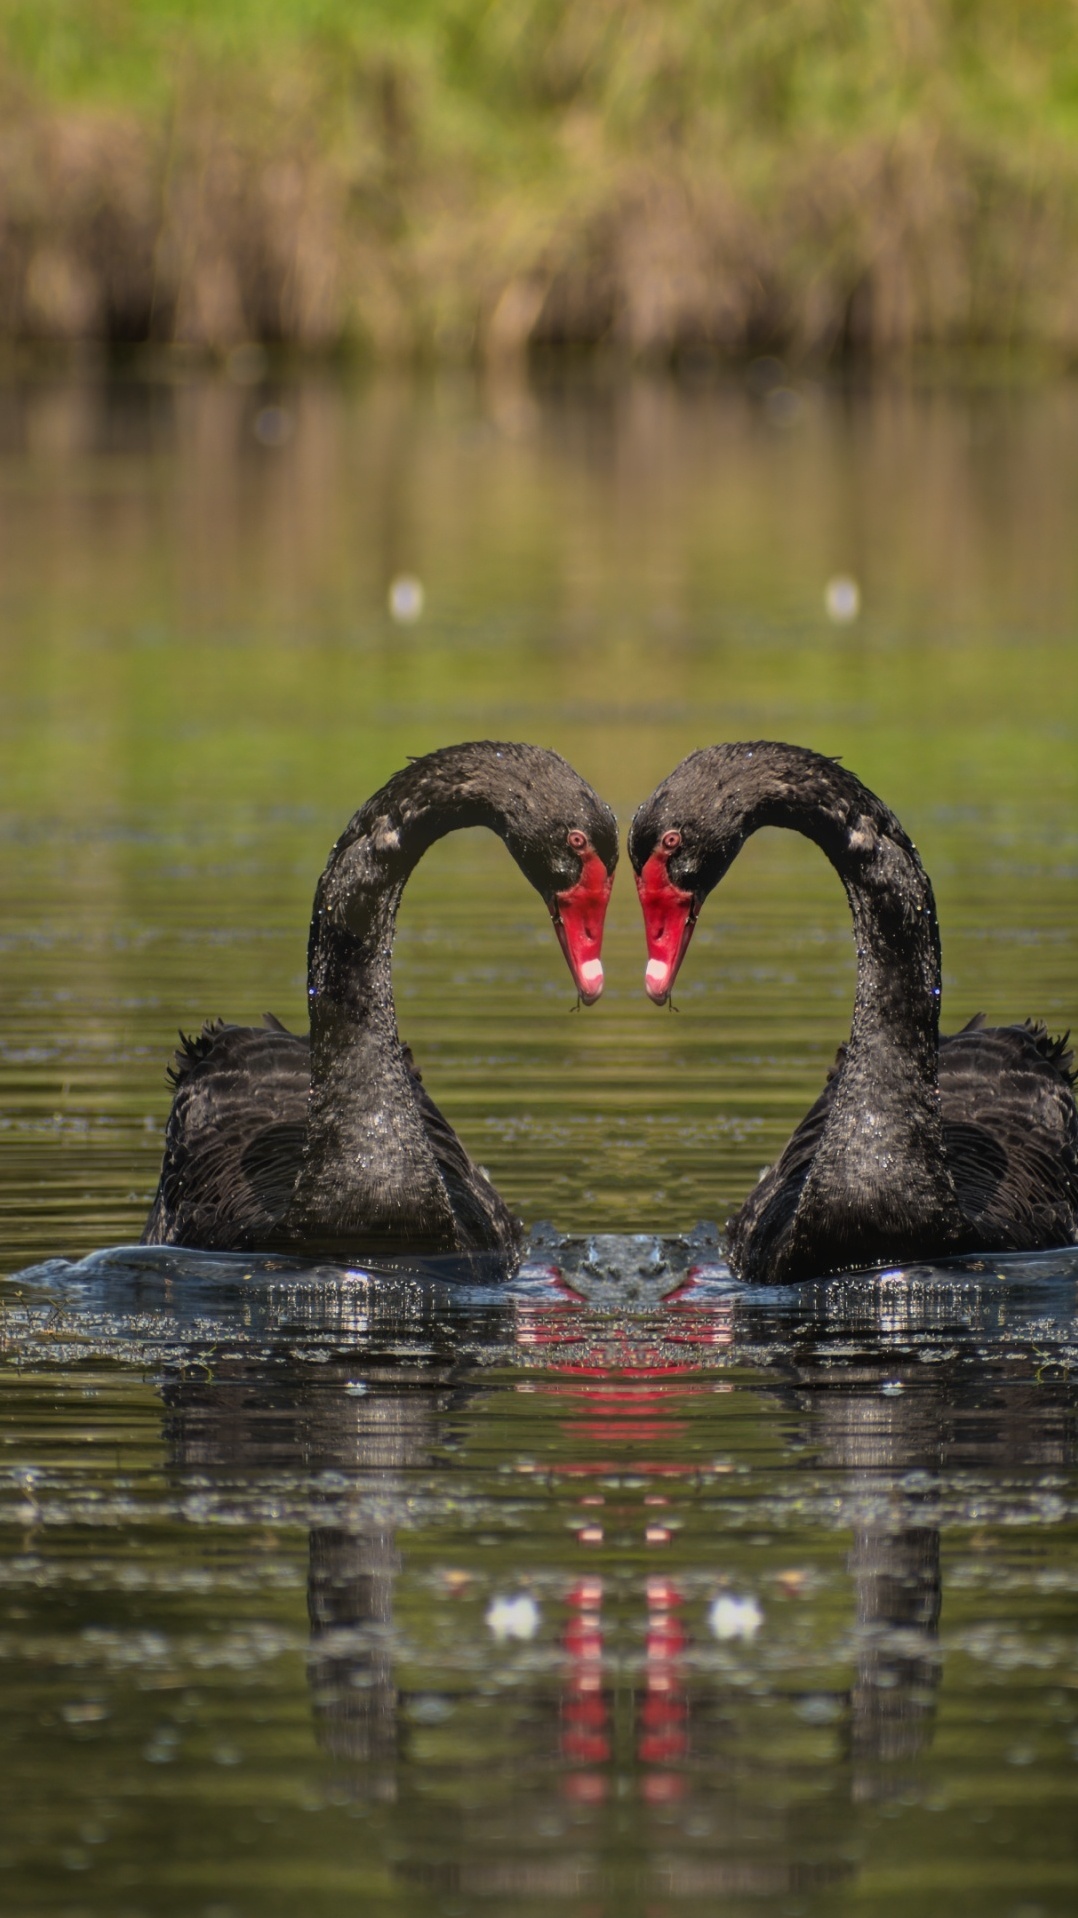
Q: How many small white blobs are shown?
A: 4